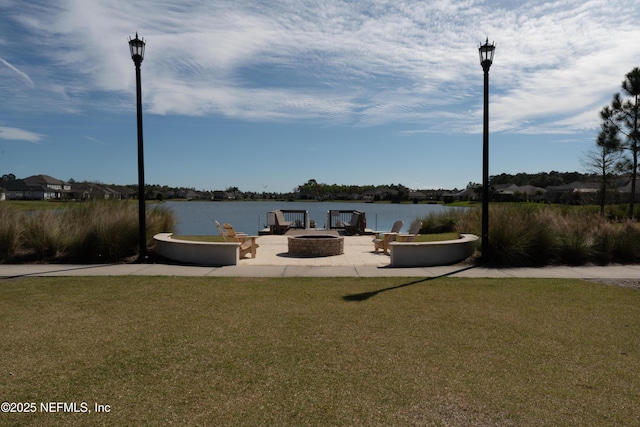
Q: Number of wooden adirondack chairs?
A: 4